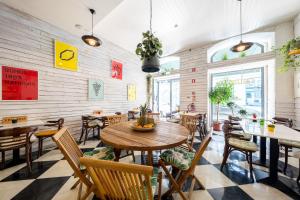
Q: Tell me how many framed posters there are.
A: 5